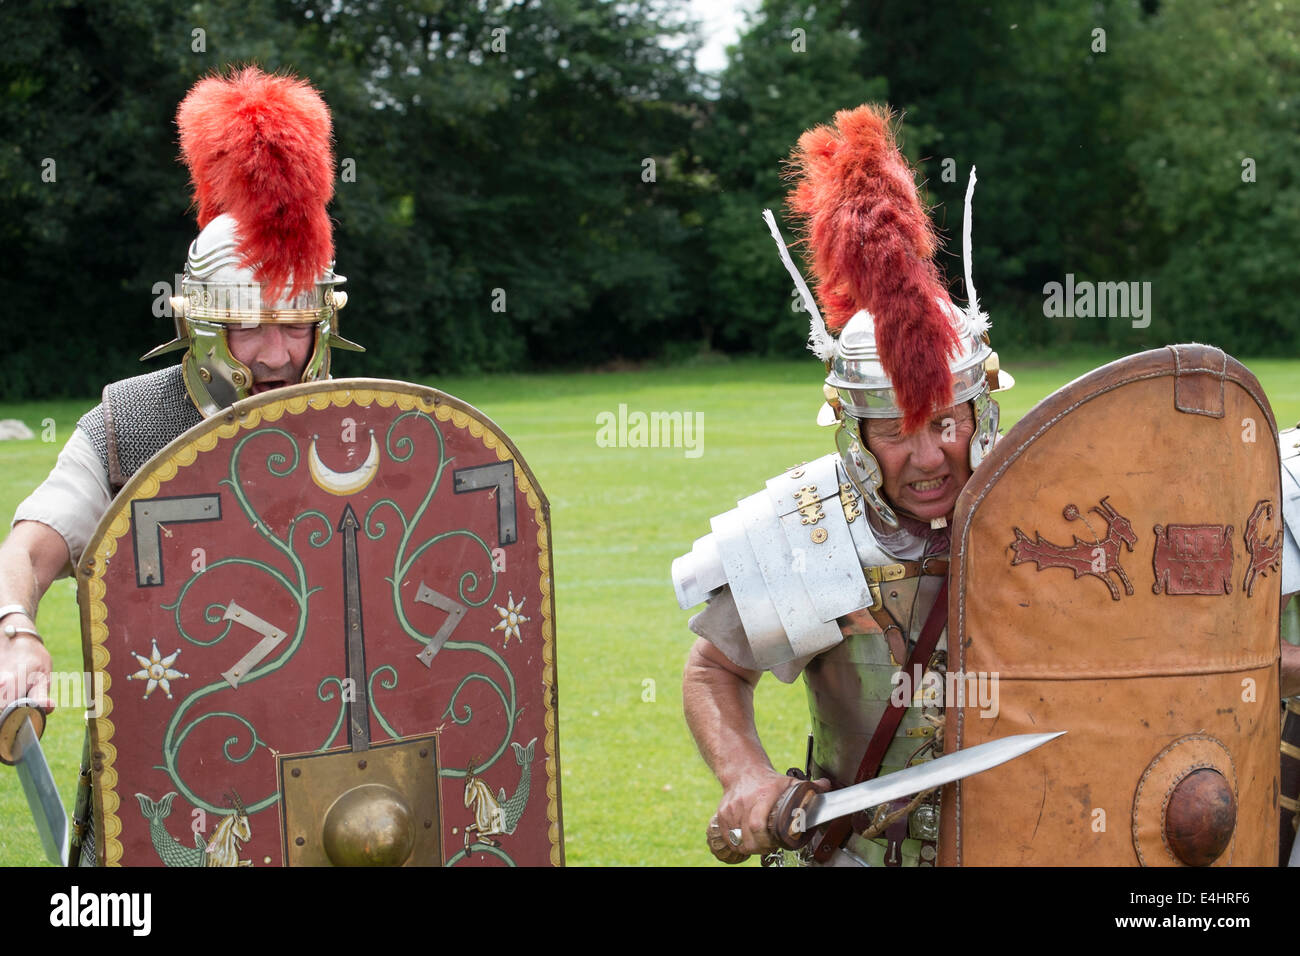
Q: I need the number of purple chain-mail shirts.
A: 0